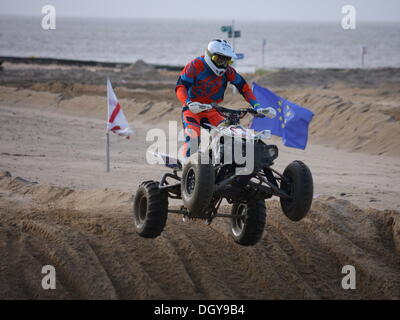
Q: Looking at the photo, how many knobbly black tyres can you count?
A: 4